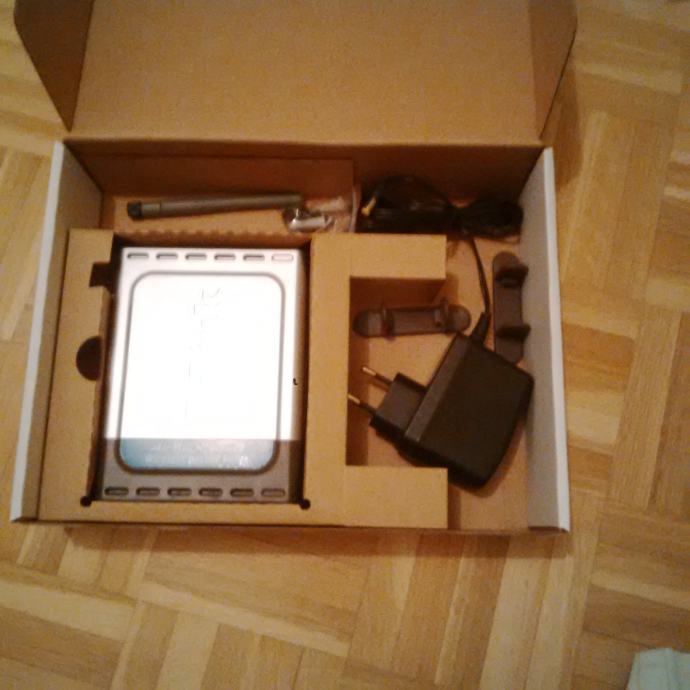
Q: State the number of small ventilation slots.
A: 12